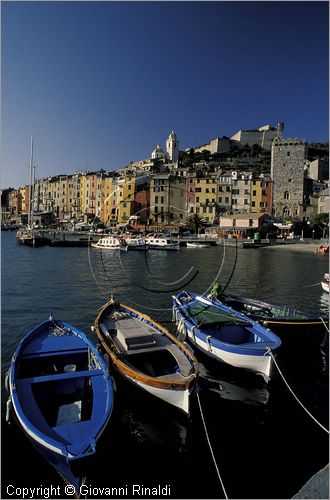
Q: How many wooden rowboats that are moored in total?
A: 4